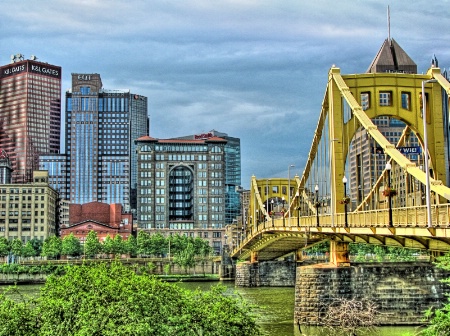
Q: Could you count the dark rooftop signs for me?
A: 2